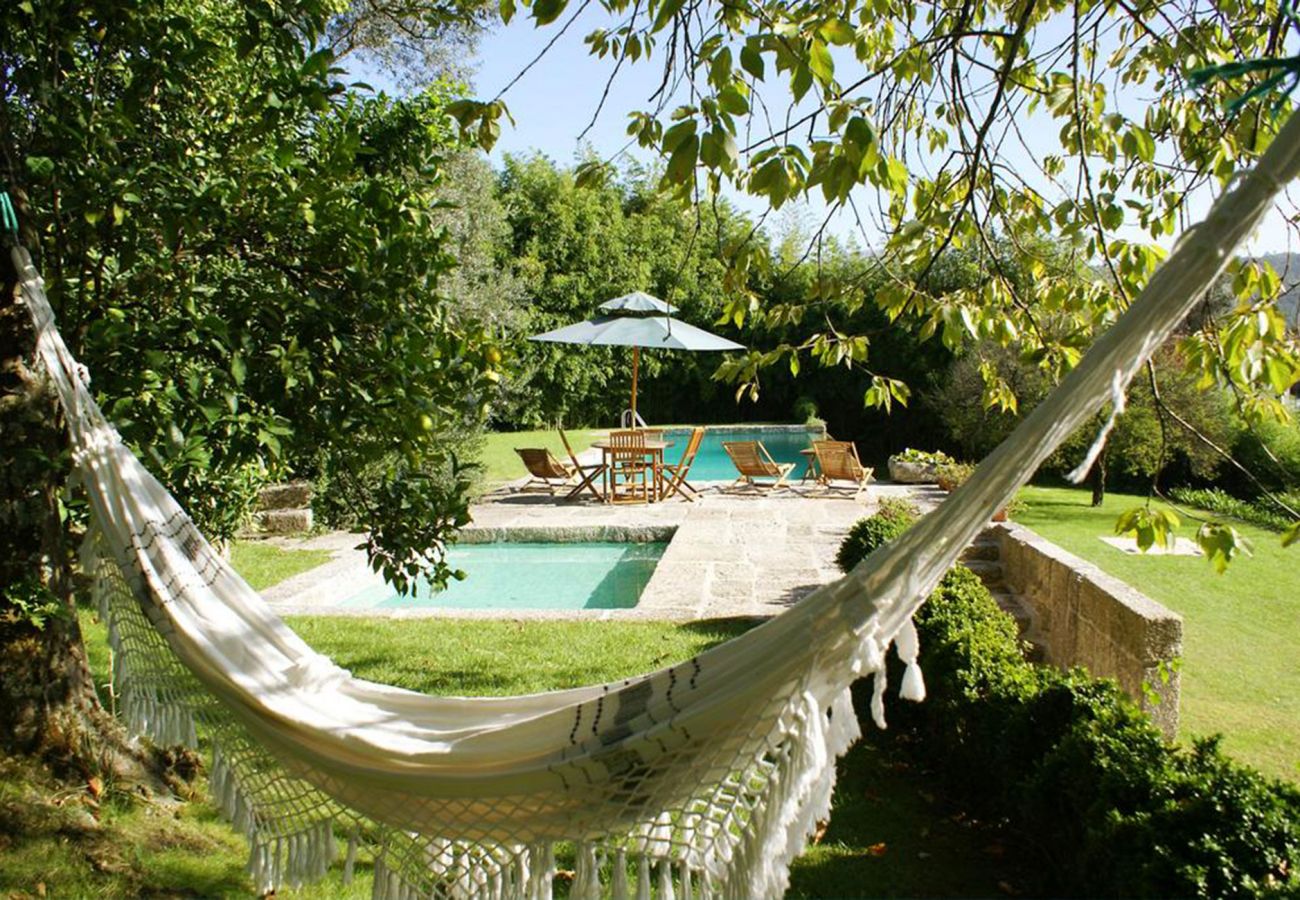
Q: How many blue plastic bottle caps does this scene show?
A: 0